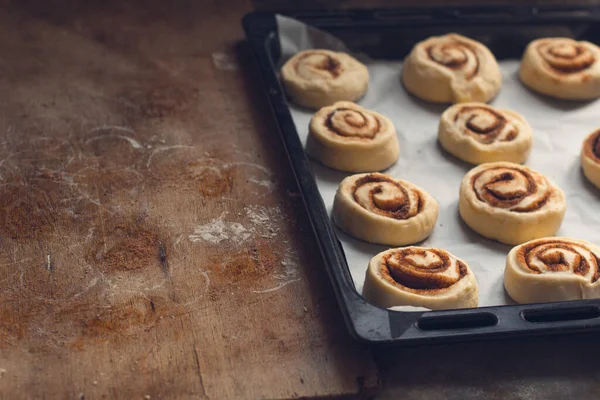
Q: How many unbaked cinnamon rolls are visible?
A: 10